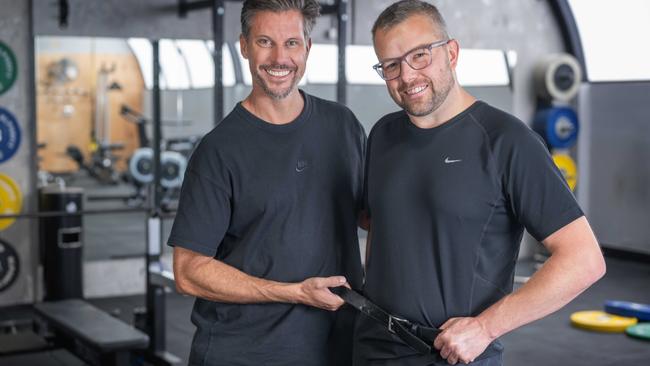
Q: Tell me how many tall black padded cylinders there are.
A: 1